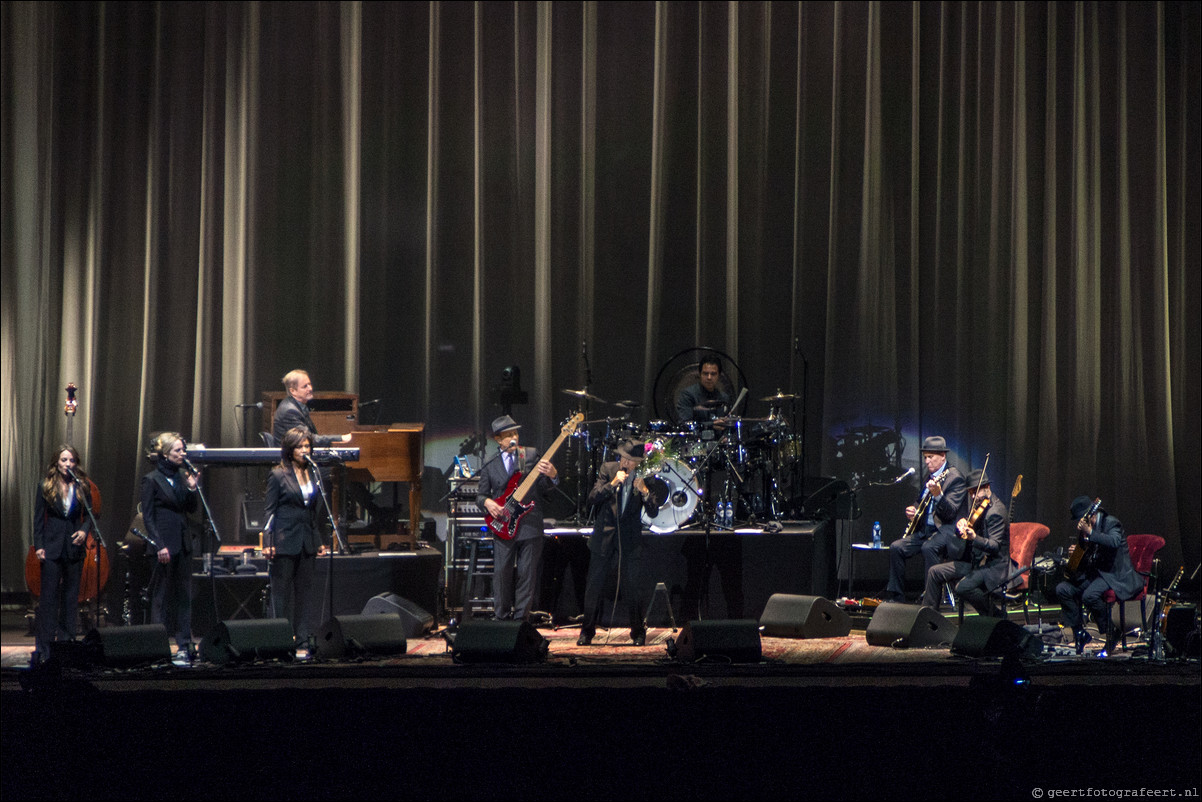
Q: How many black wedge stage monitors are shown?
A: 9